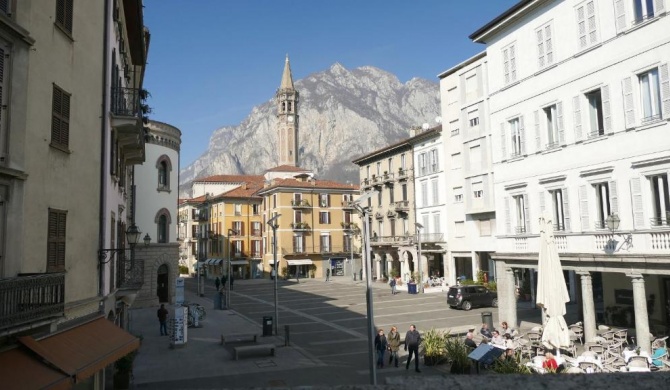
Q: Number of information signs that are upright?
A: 2